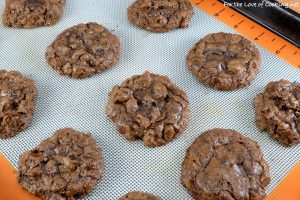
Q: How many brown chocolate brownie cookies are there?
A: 10